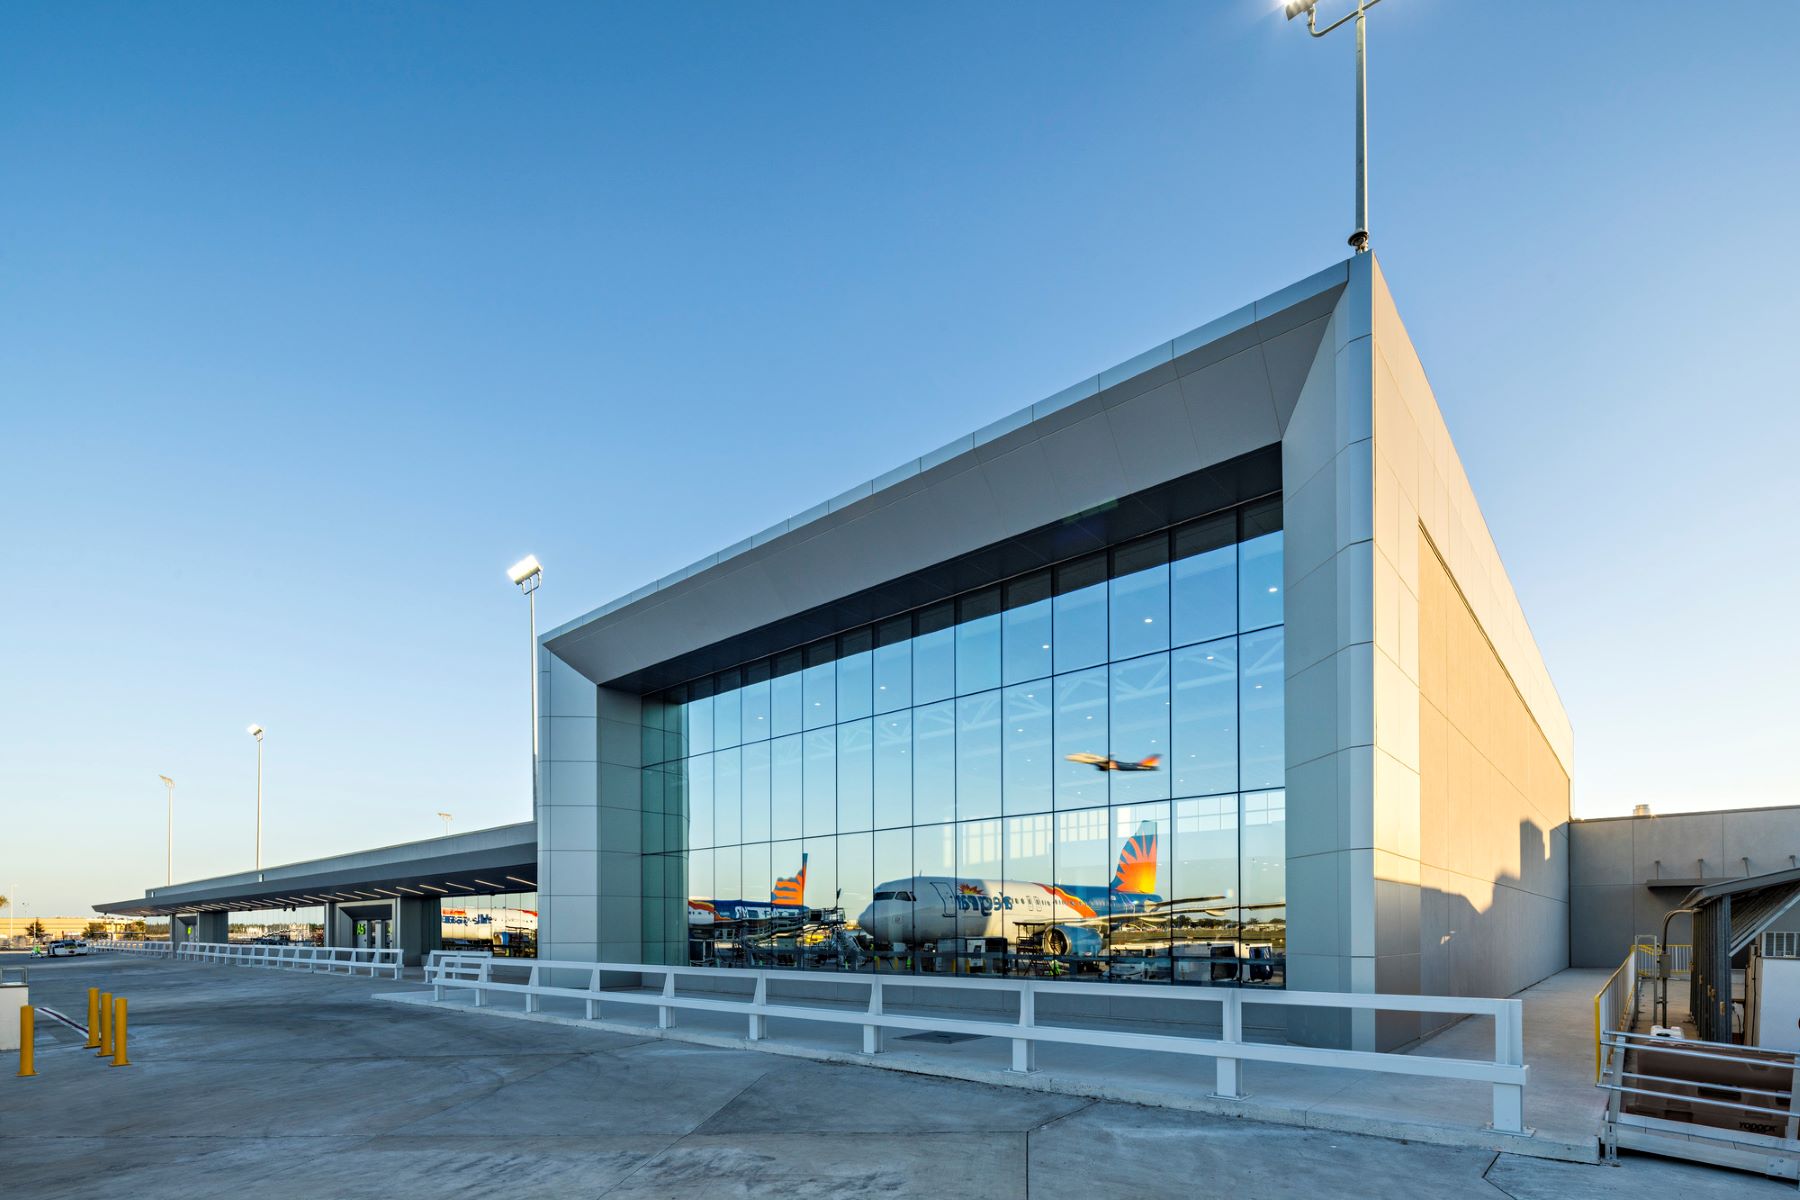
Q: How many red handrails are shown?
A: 0